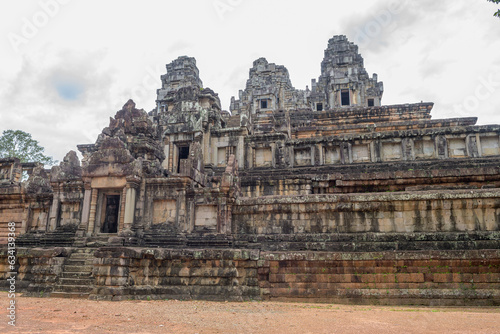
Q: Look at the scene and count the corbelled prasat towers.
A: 3